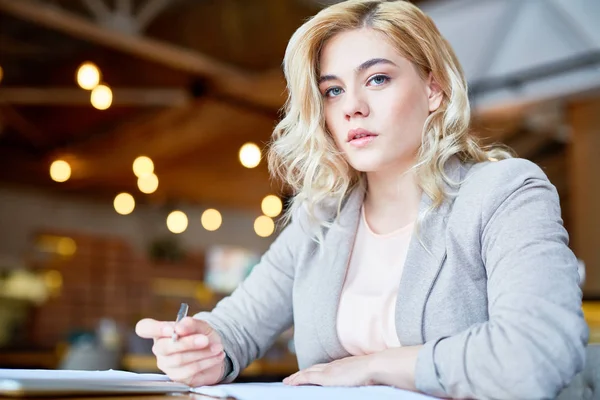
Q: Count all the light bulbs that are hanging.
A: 11